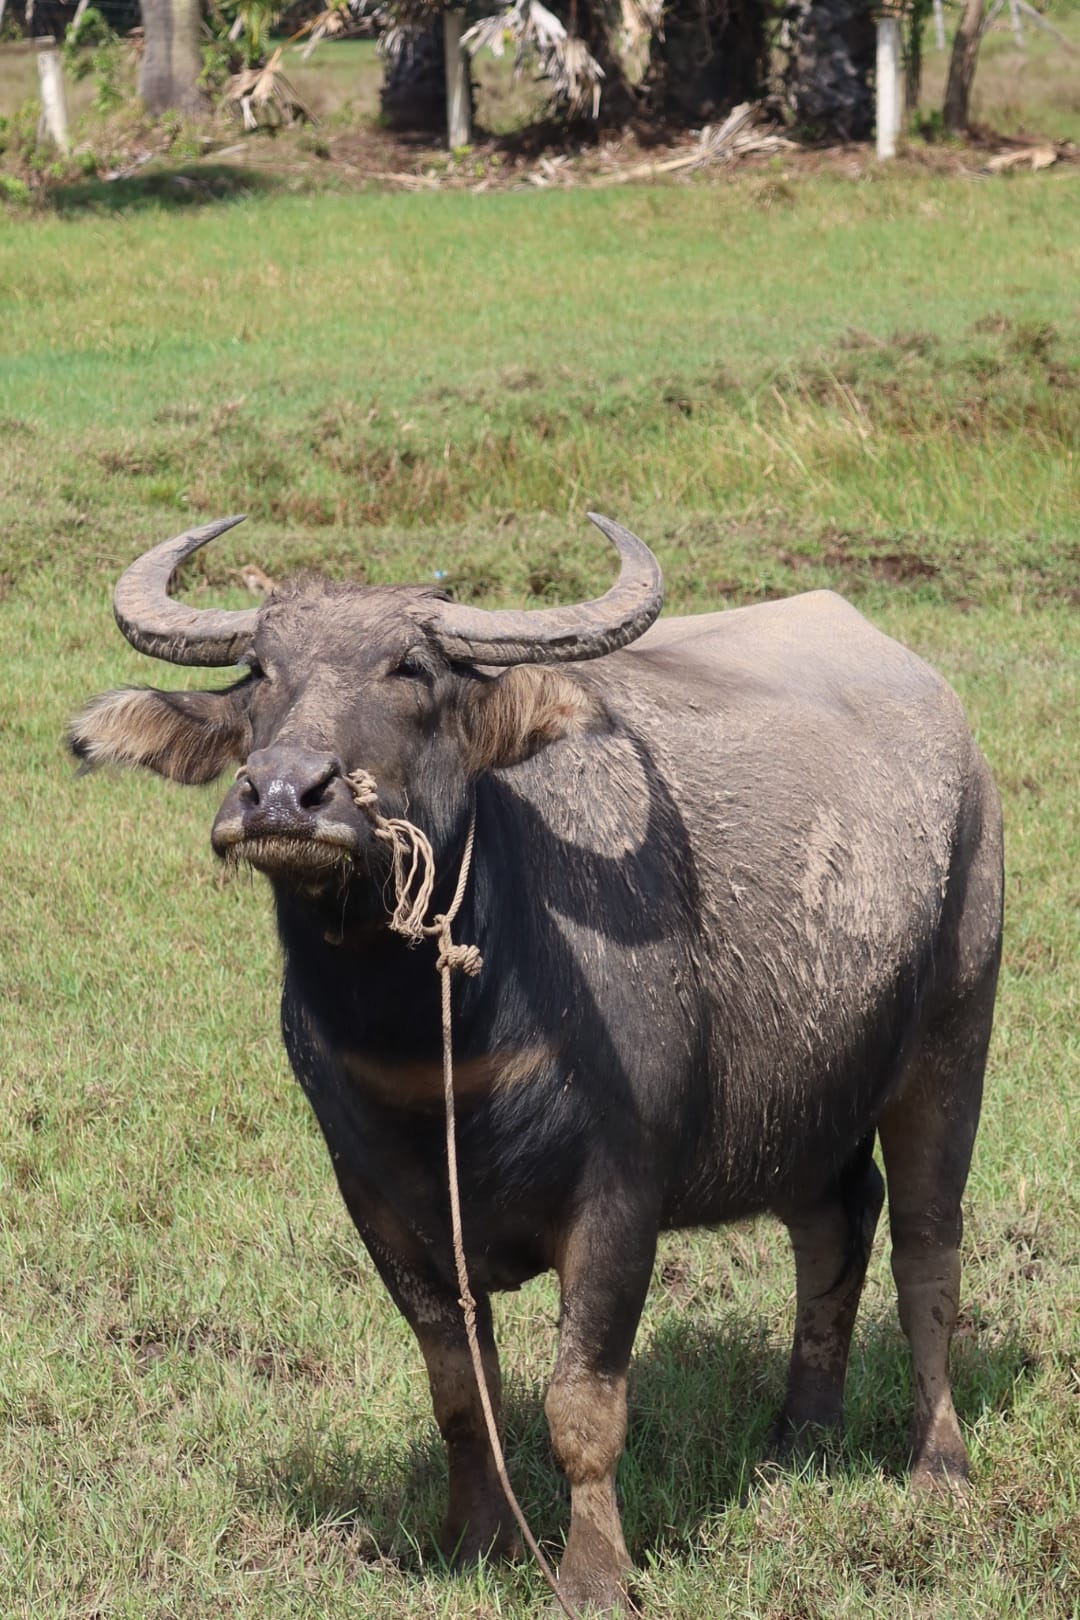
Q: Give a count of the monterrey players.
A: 0